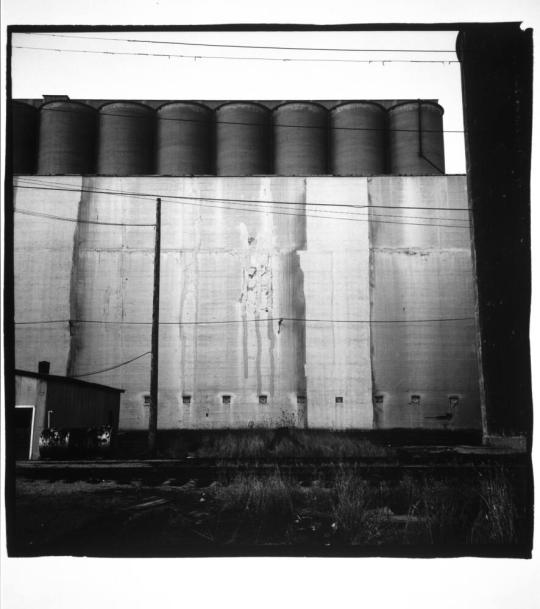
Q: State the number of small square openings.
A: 9